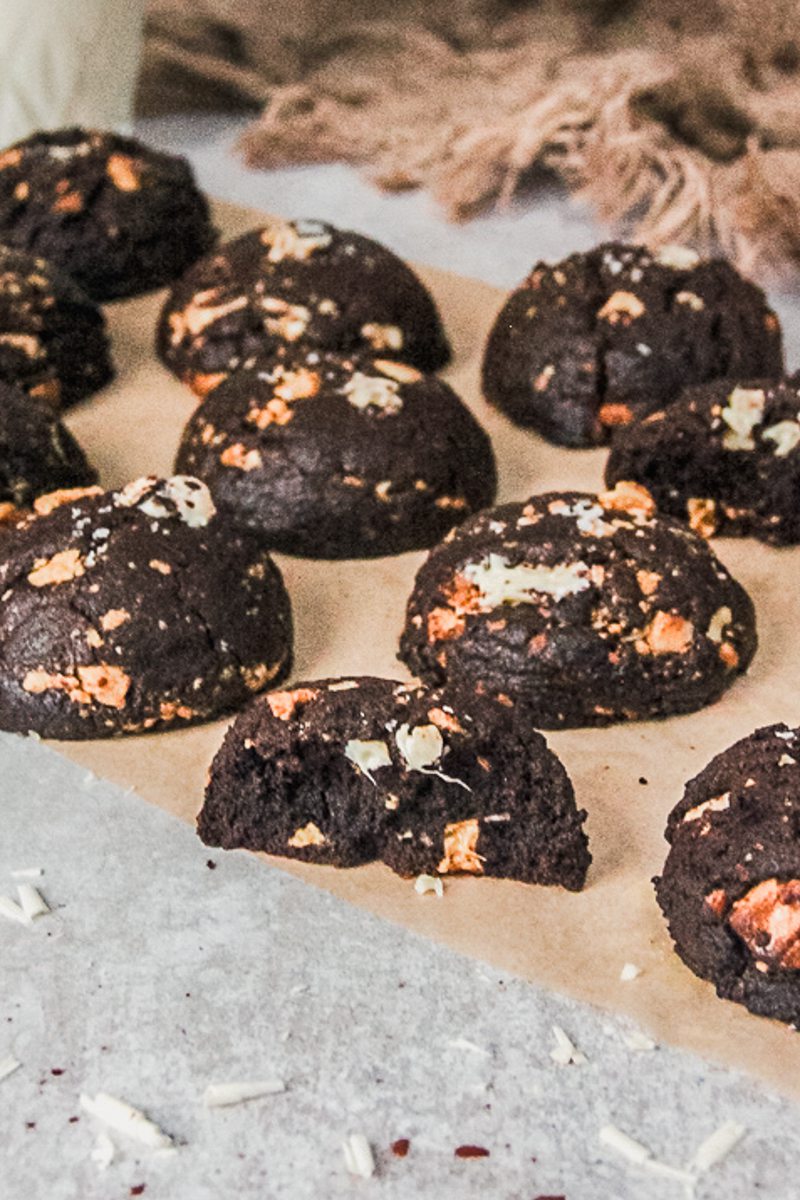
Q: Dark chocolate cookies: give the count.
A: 11